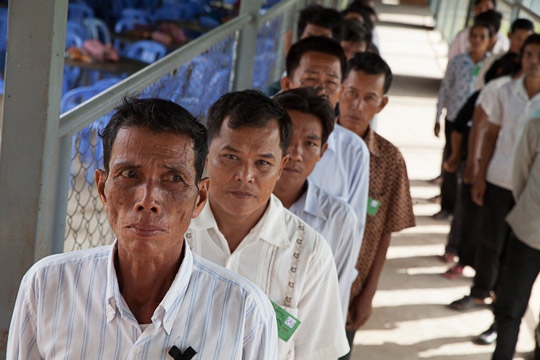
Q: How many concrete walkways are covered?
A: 1